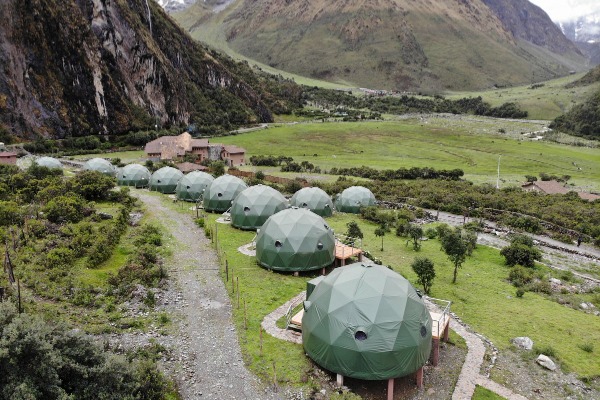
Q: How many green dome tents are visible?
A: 11